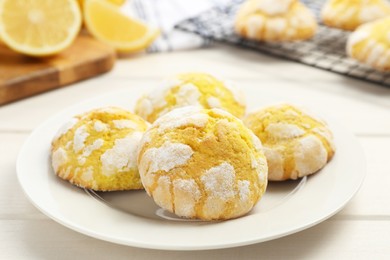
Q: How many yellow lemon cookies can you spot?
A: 7